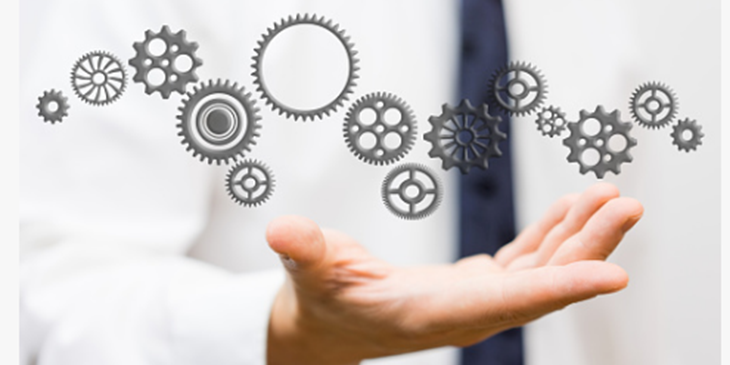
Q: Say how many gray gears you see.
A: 14